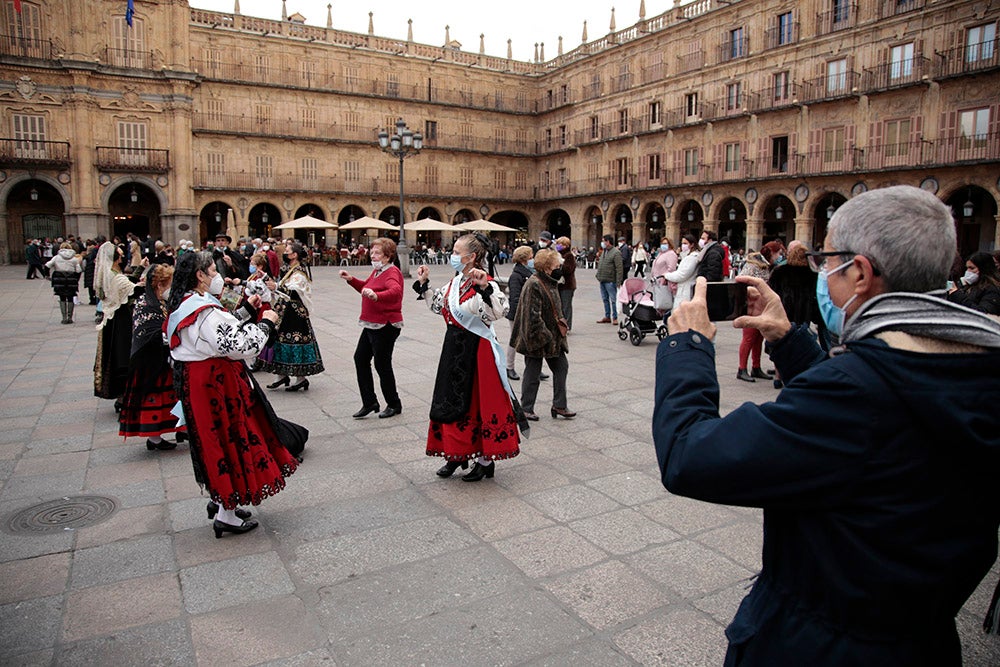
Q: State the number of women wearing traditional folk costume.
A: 6